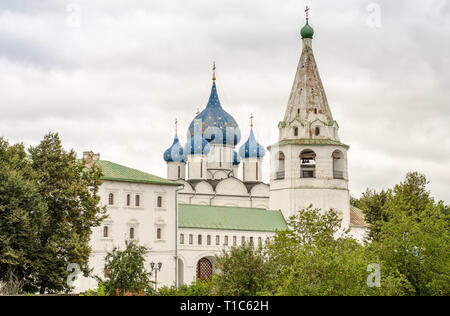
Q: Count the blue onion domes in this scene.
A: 5